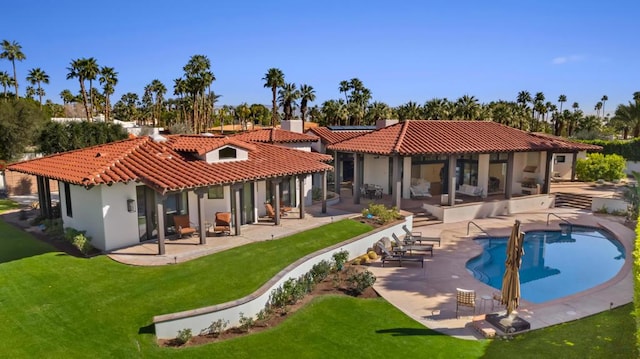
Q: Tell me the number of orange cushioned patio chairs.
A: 4